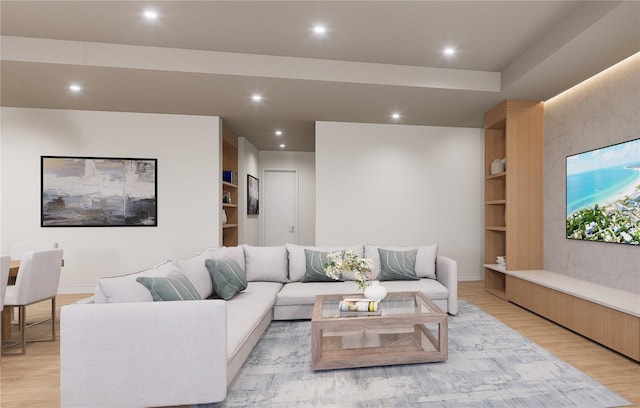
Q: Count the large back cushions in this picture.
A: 6